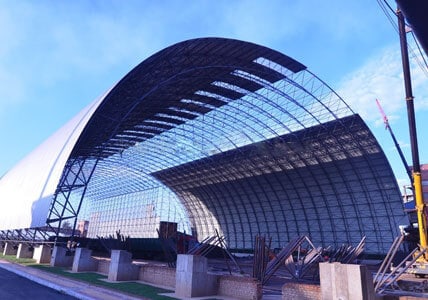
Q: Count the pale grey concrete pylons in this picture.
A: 8